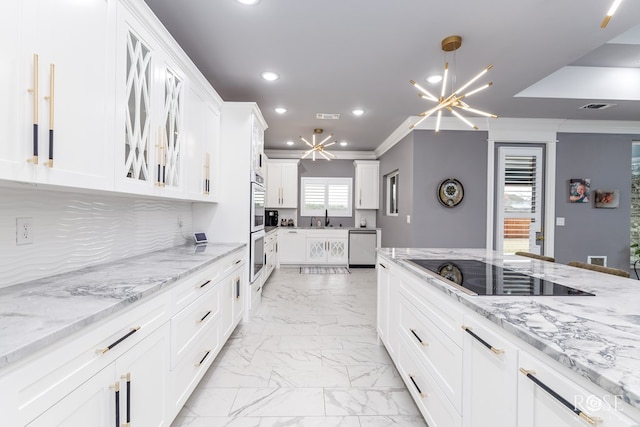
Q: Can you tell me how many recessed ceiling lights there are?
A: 7